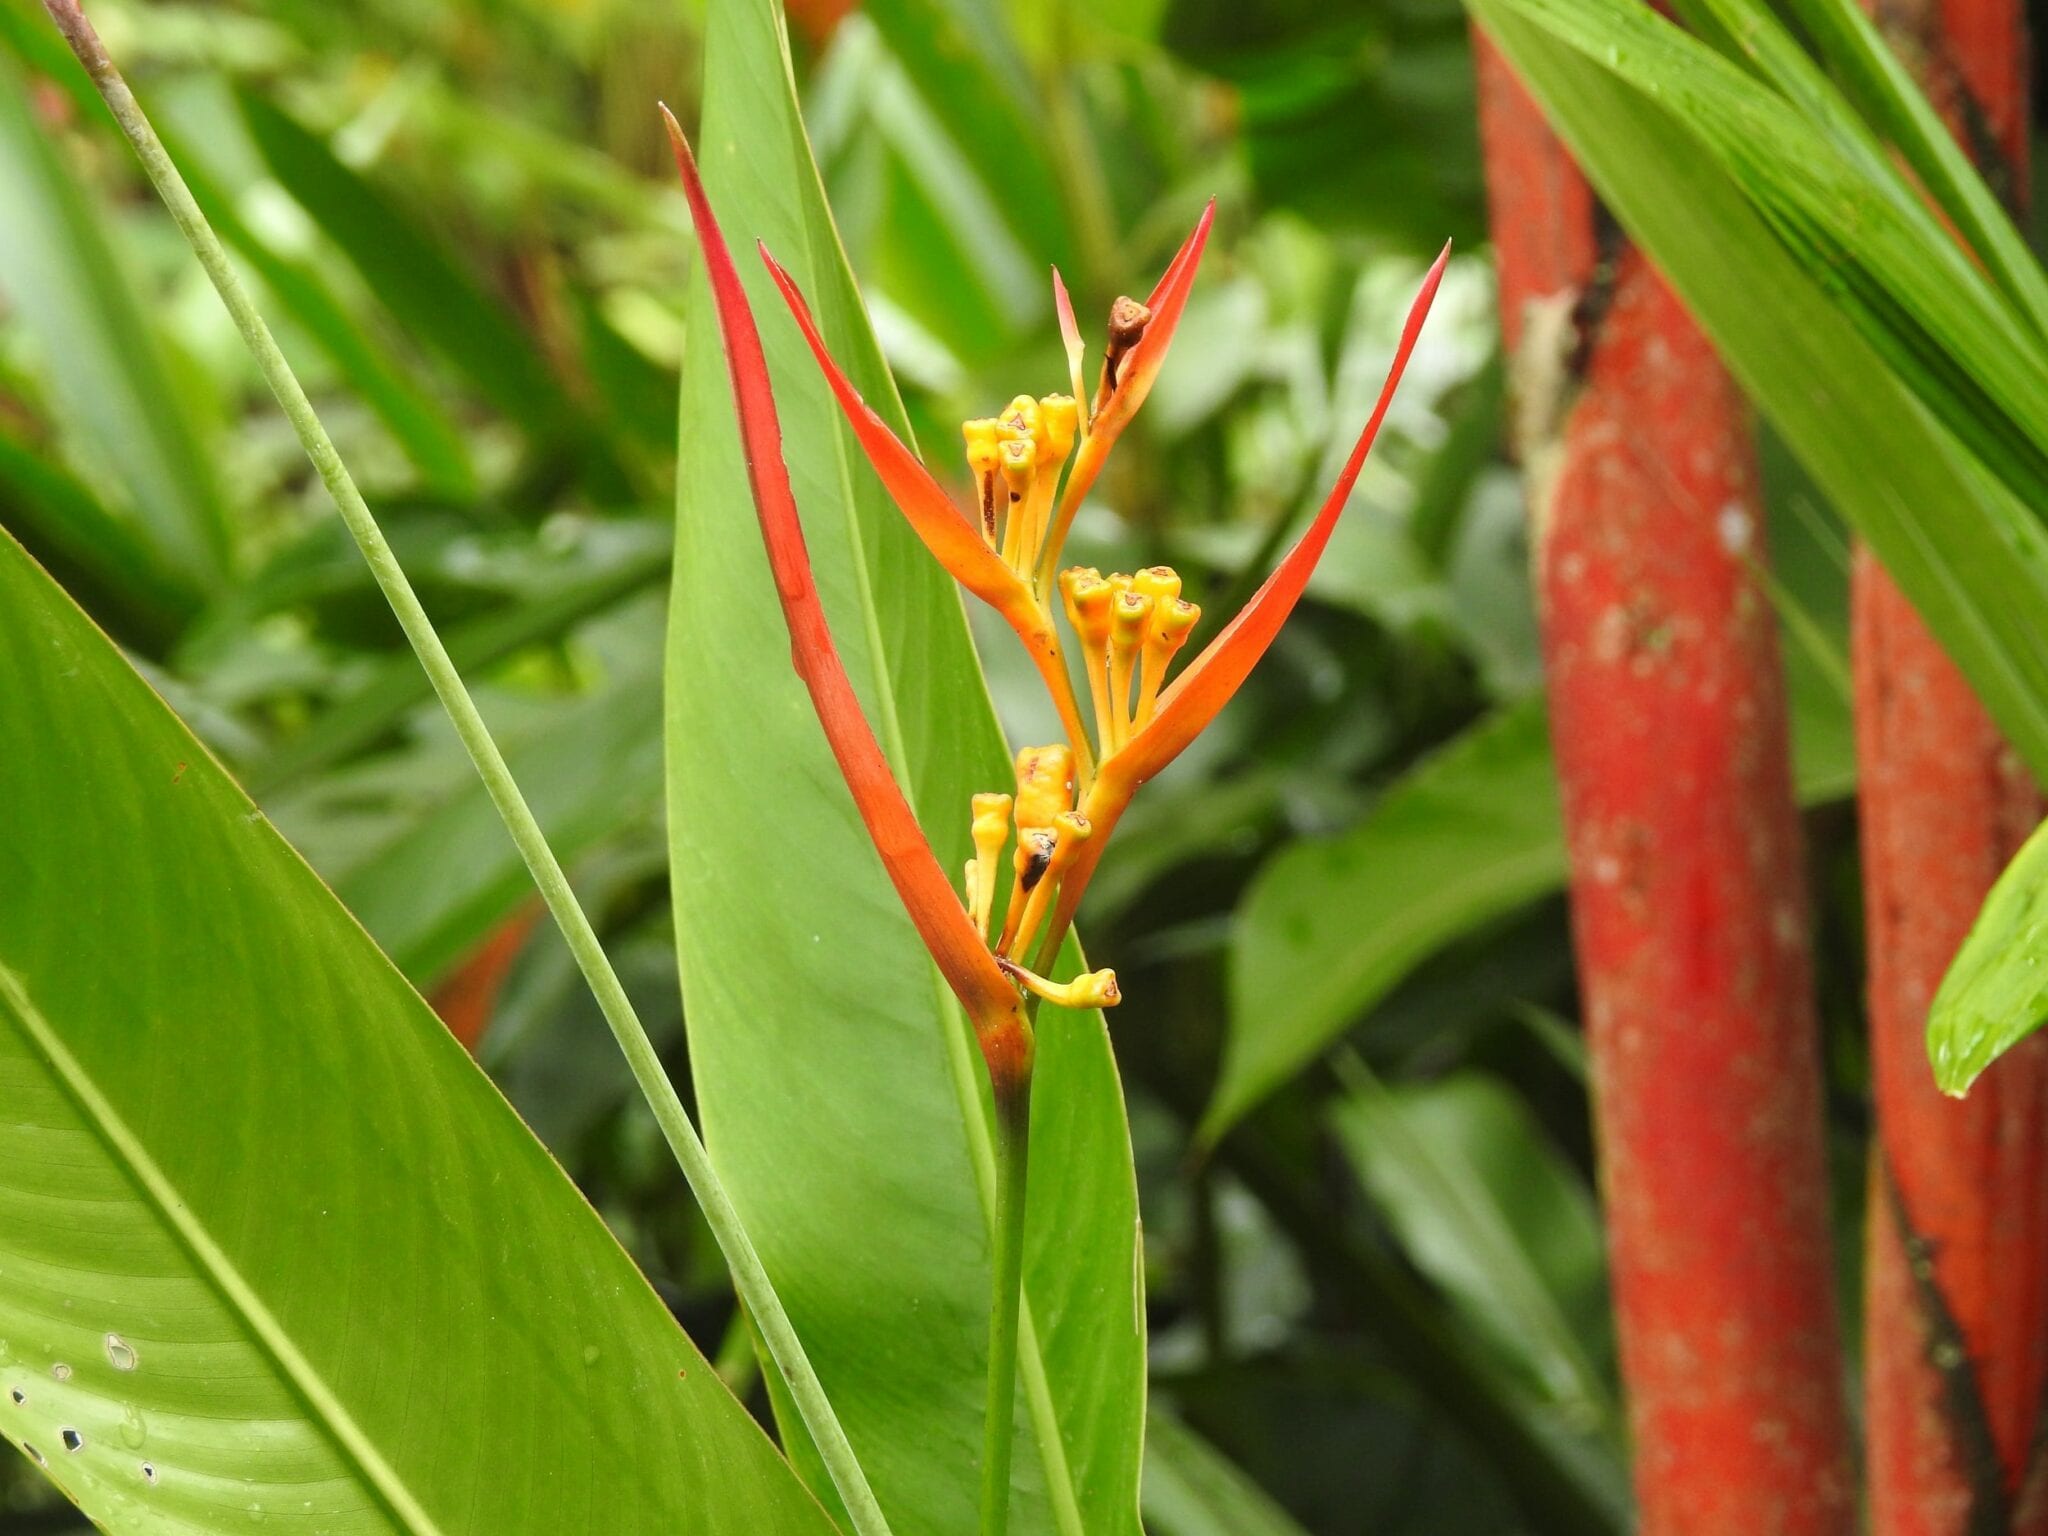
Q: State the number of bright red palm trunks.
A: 2